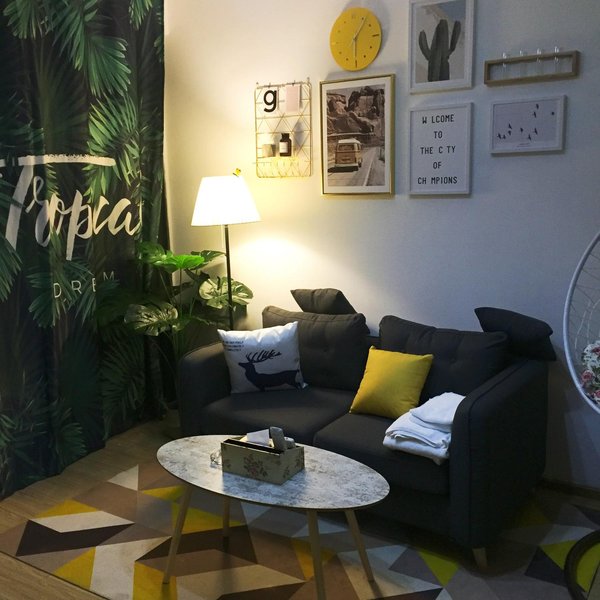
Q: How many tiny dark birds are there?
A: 10